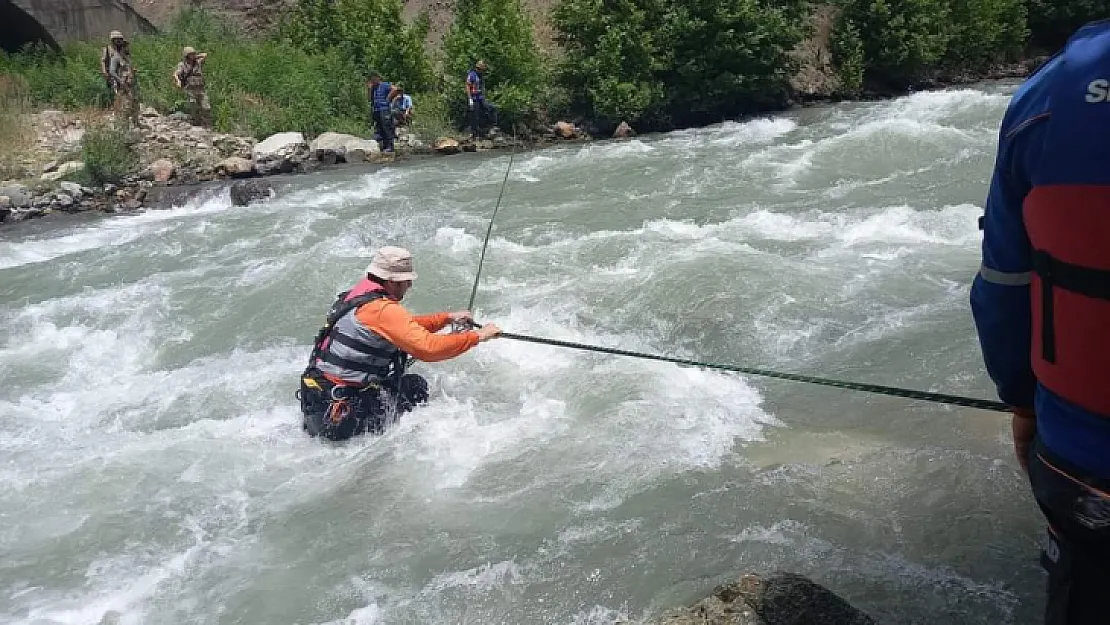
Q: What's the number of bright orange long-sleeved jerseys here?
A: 1